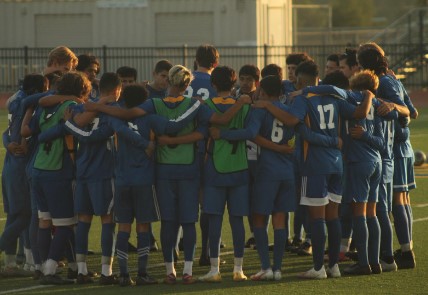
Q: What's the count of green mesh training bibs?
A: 3